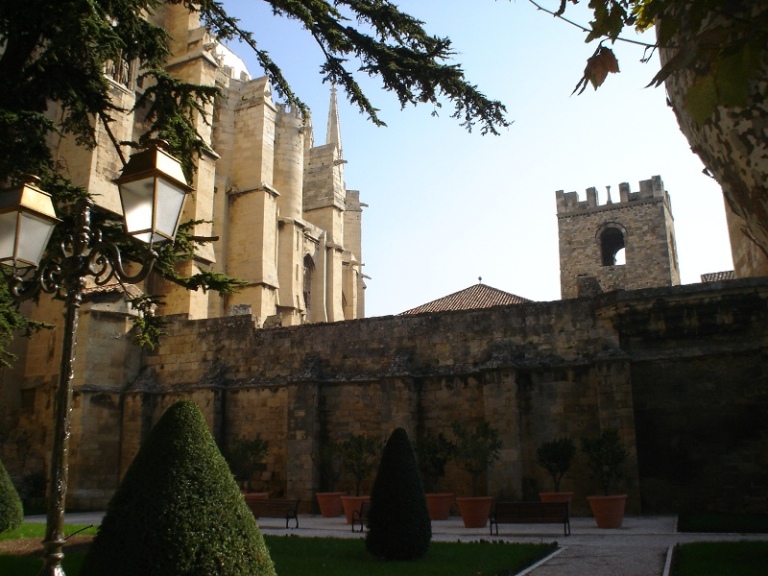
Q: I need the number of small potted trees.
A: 7